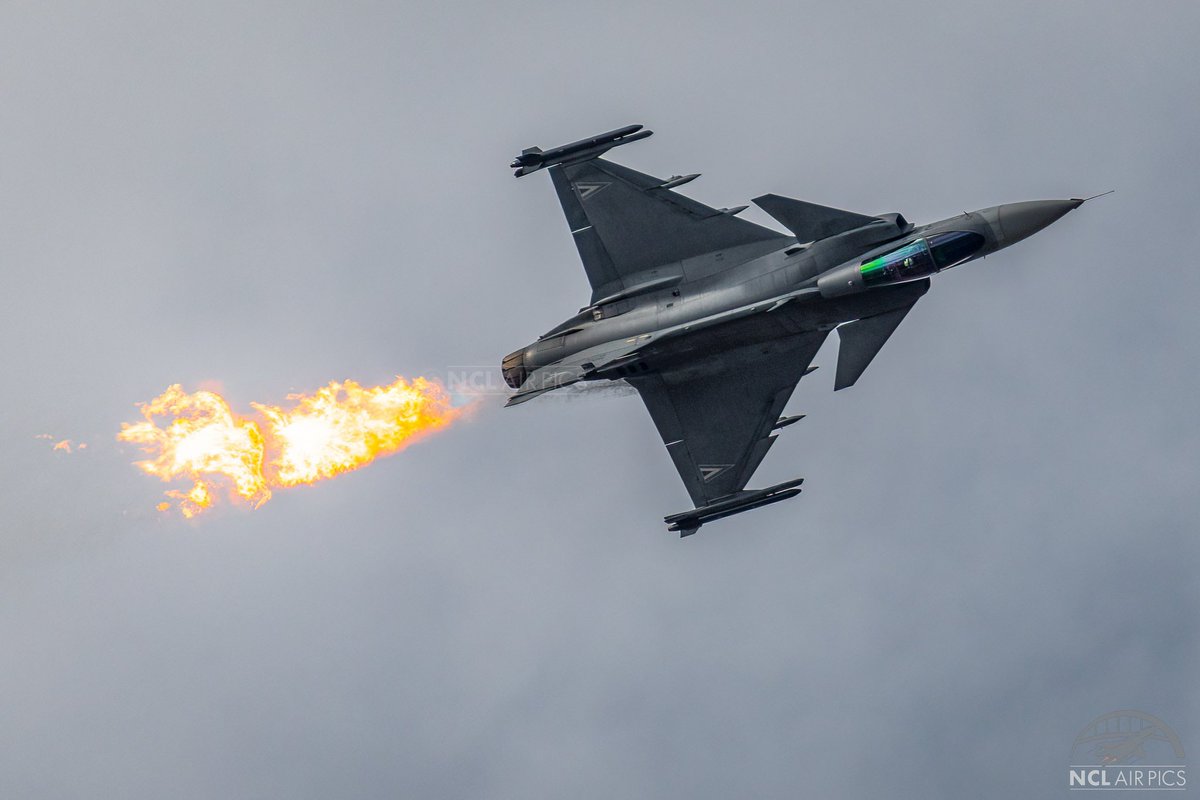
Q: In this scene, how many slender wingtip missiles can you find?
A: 2